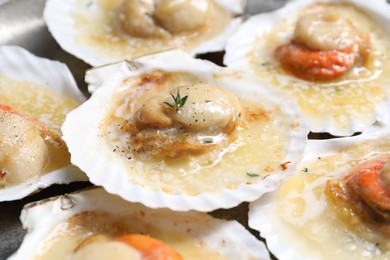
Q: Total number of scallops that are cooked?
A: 6